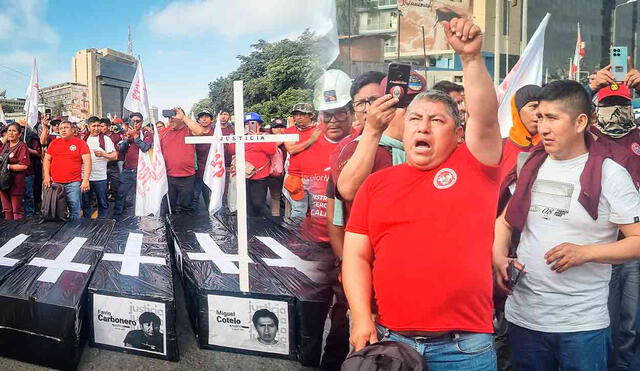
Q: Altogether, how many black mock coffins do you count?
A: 5